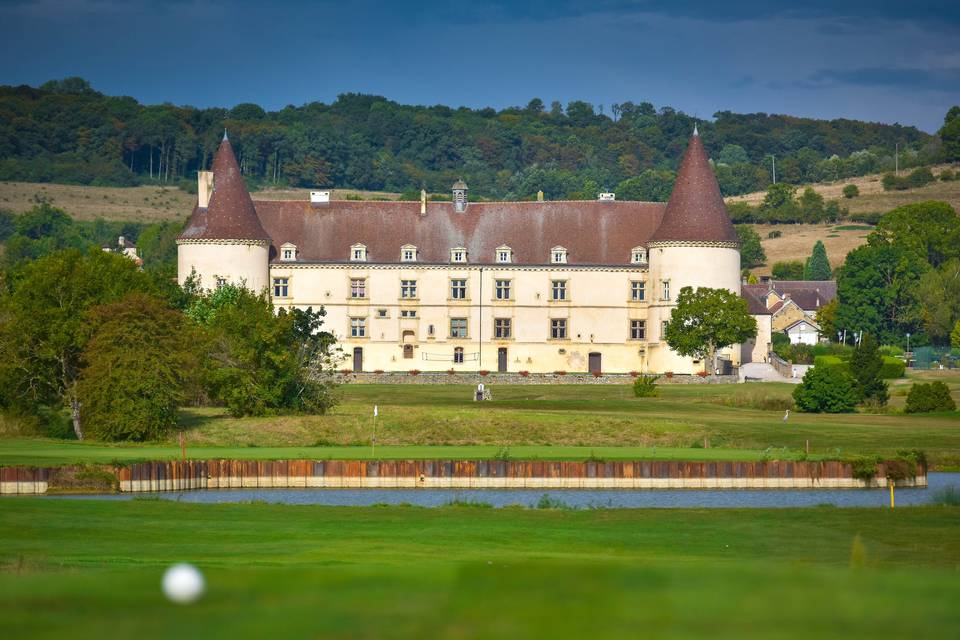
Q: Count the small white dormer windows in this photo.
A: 7